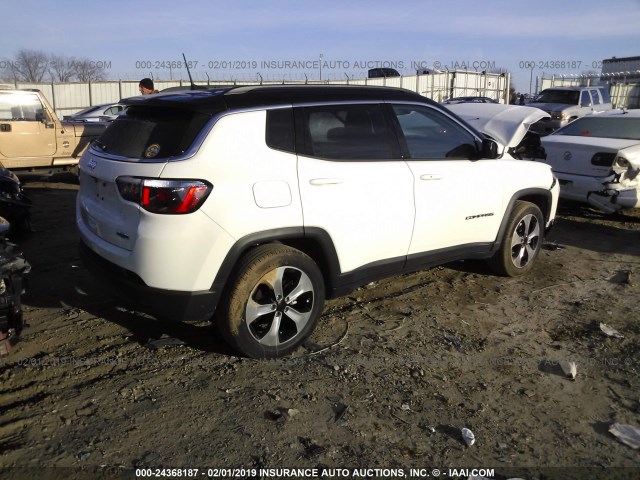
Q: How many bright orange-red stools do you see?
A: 0